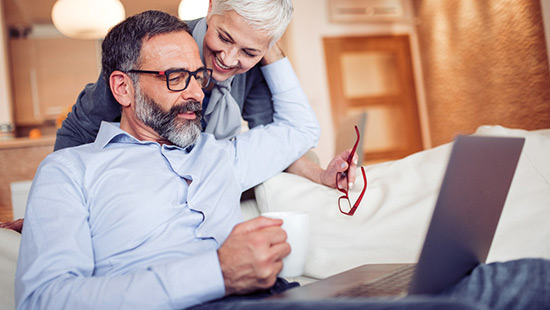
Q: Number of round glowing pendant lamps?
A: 2